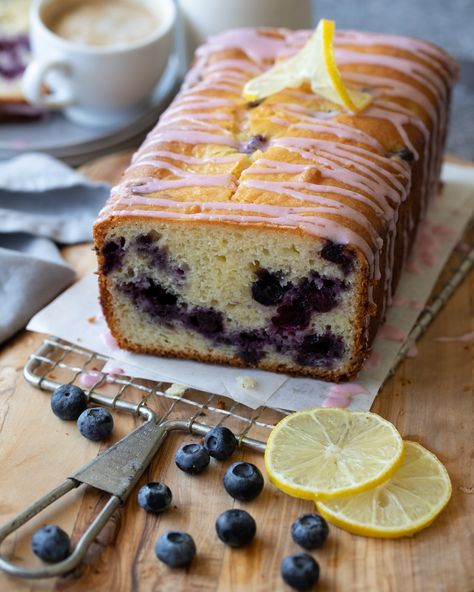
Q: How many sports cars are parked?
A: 0